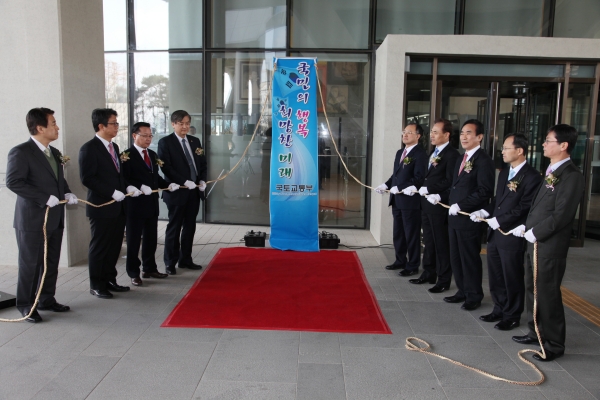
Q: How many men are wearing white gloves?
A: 9